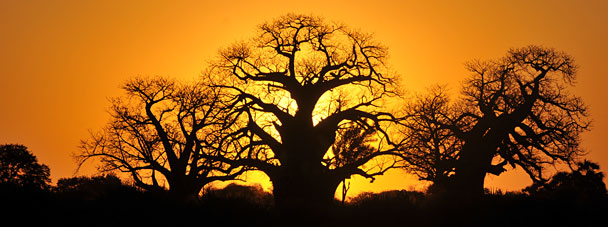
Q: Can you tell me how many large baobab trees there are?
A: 3